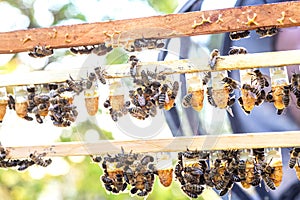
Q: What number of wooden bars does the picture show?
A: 3